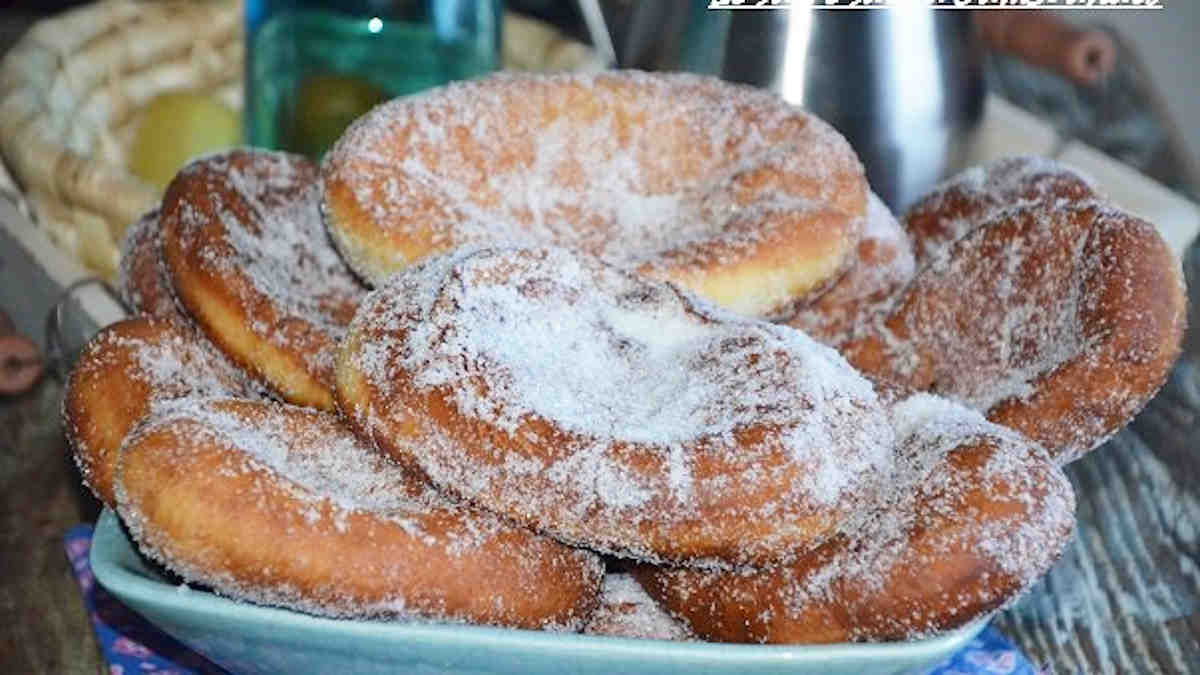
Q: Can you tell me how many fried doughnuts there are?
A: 11